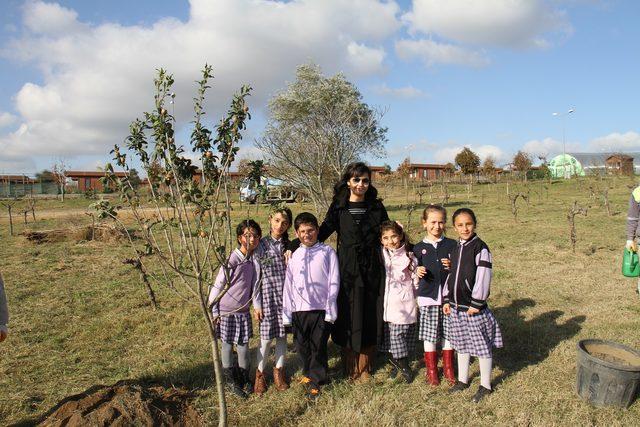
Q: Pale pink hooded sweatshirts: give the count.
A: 1